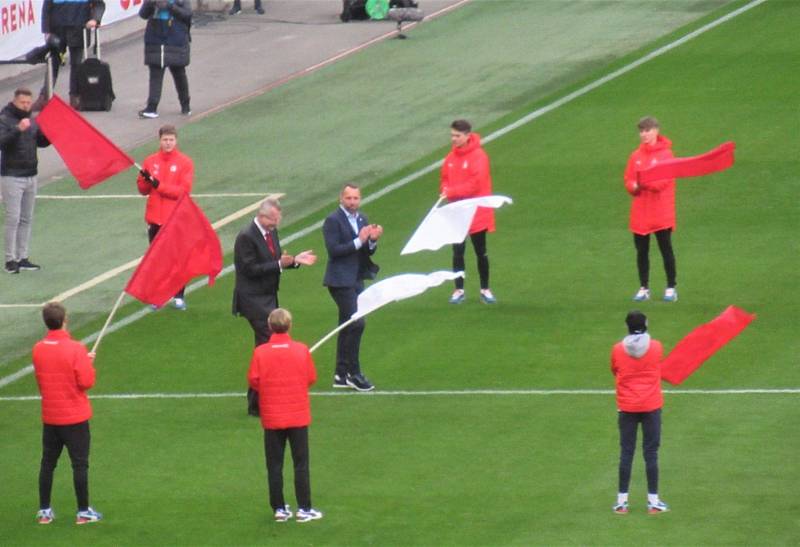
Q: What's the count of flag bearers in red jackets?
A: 6